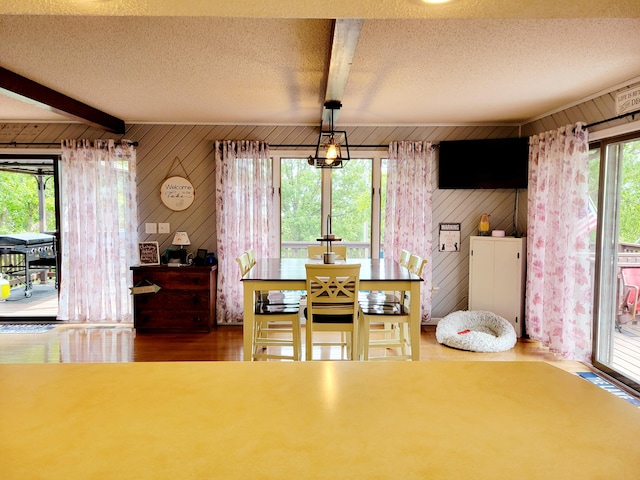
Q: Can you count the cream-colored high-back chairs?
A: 6